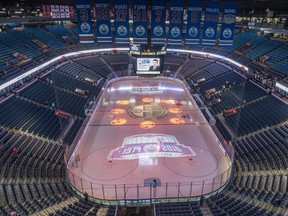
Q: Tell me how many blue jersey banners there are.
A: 9